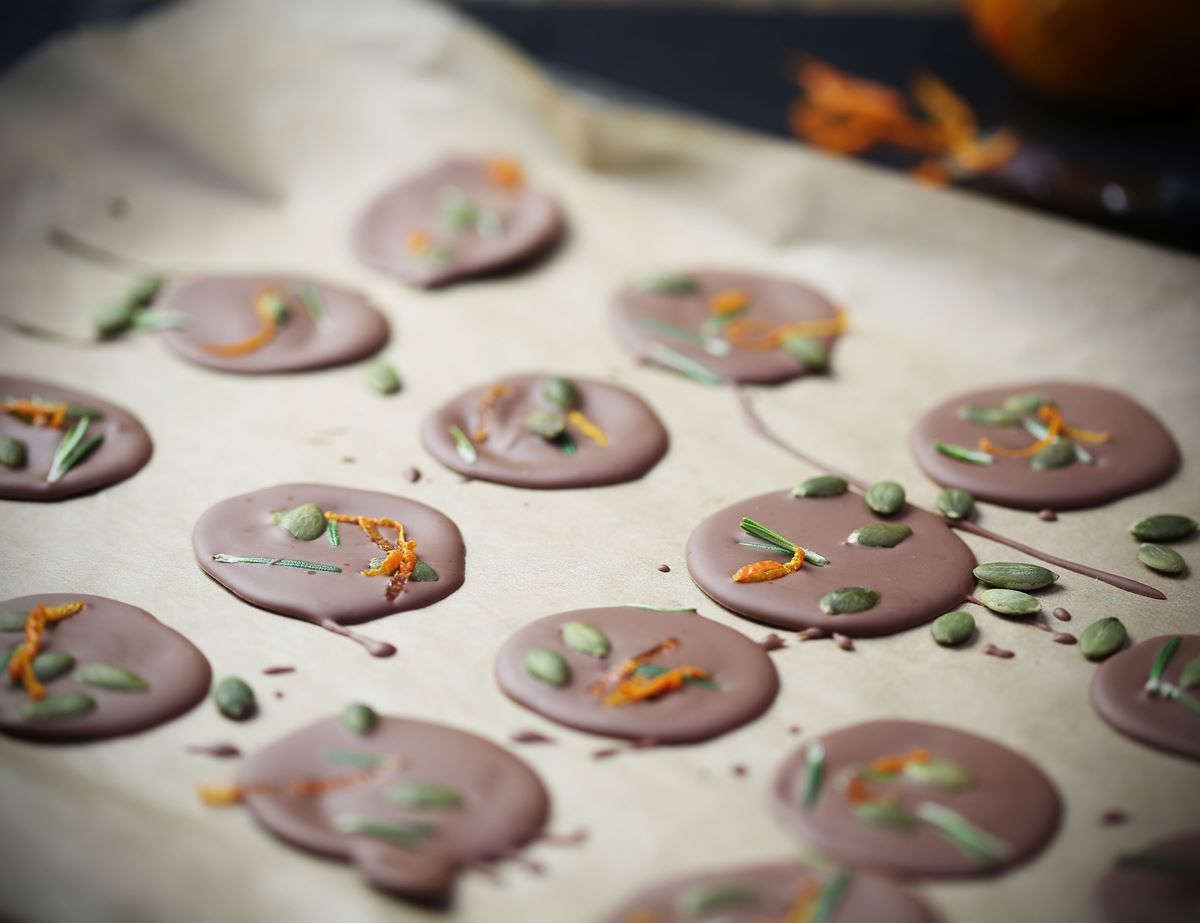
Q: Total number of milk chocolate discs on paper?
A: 15